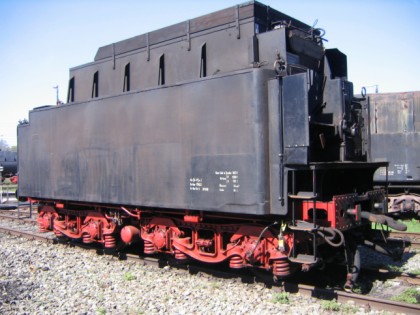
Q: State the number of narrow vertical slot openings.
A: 5